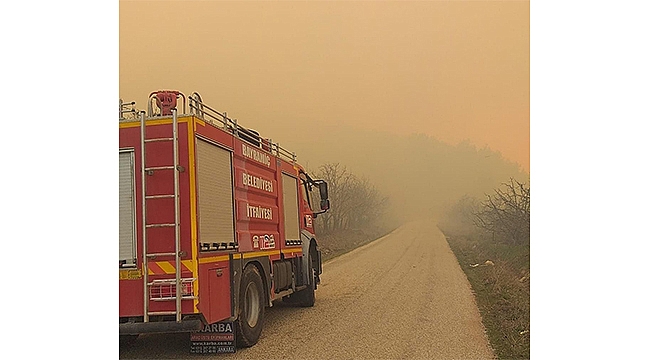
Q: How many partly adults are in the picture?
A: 0